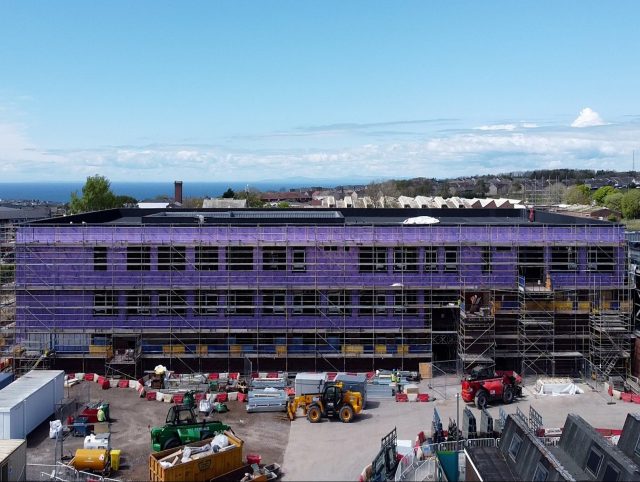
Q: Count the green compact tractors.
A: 1